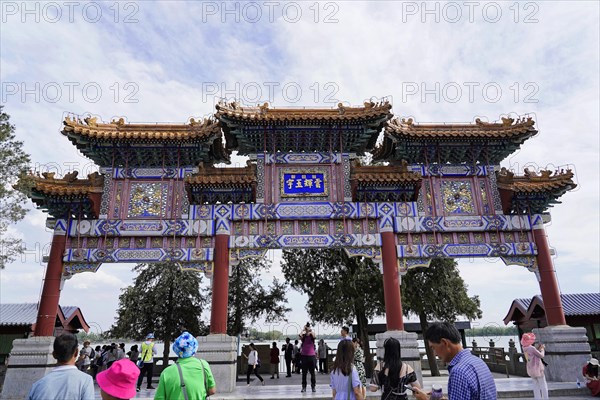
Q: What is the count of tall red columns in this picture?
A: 4